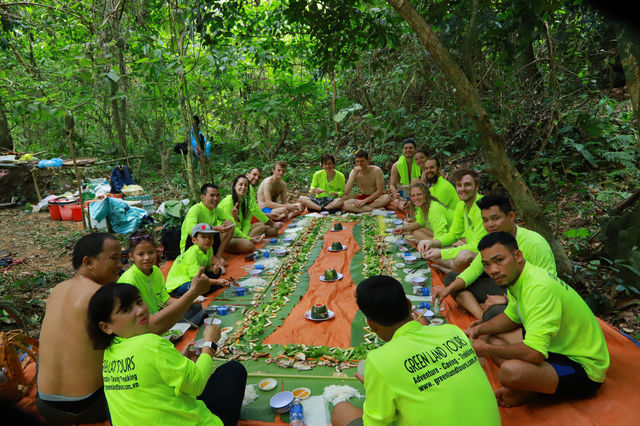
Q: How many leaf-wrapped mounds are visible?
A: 4